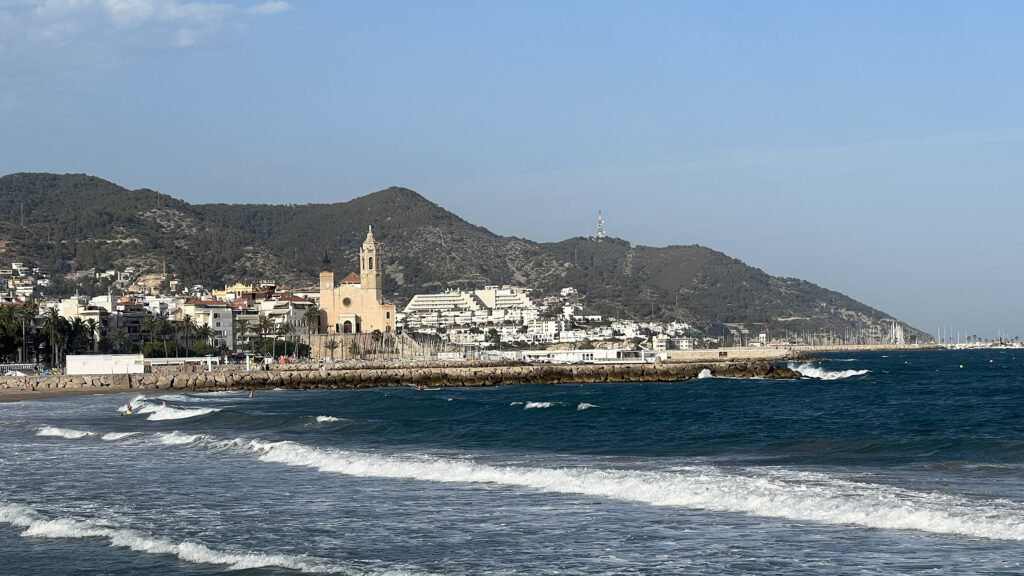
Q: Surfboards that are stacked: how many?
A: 0